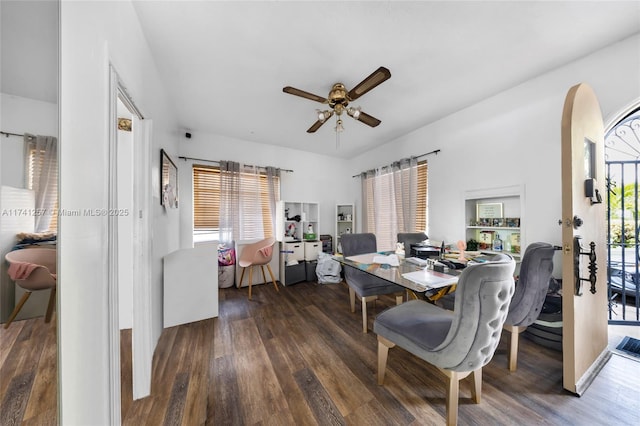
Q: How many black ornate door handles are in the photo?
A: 1